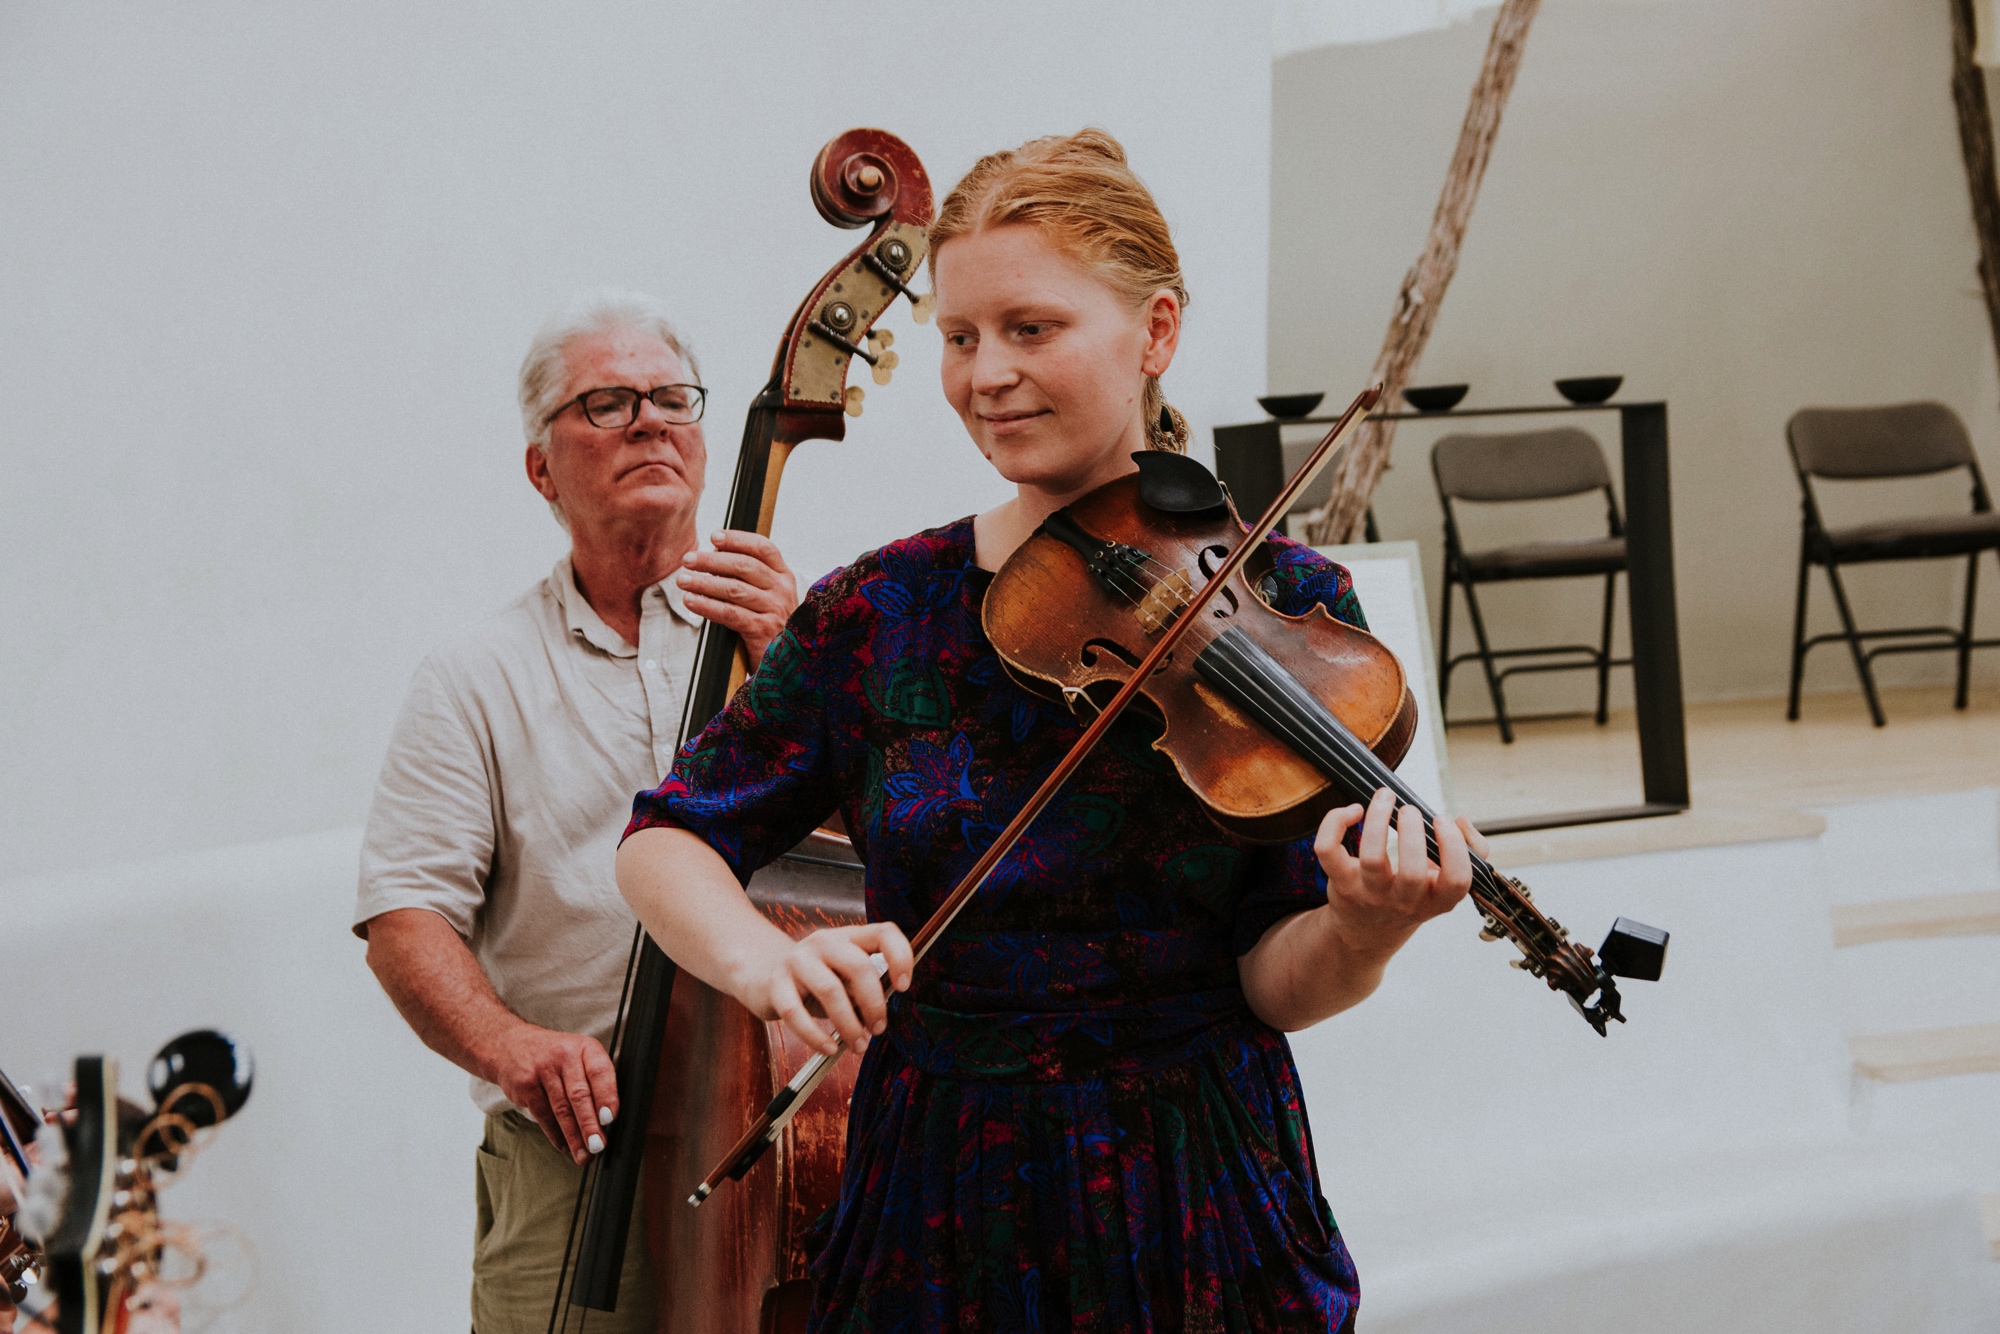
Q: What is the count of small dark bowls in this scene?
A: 3